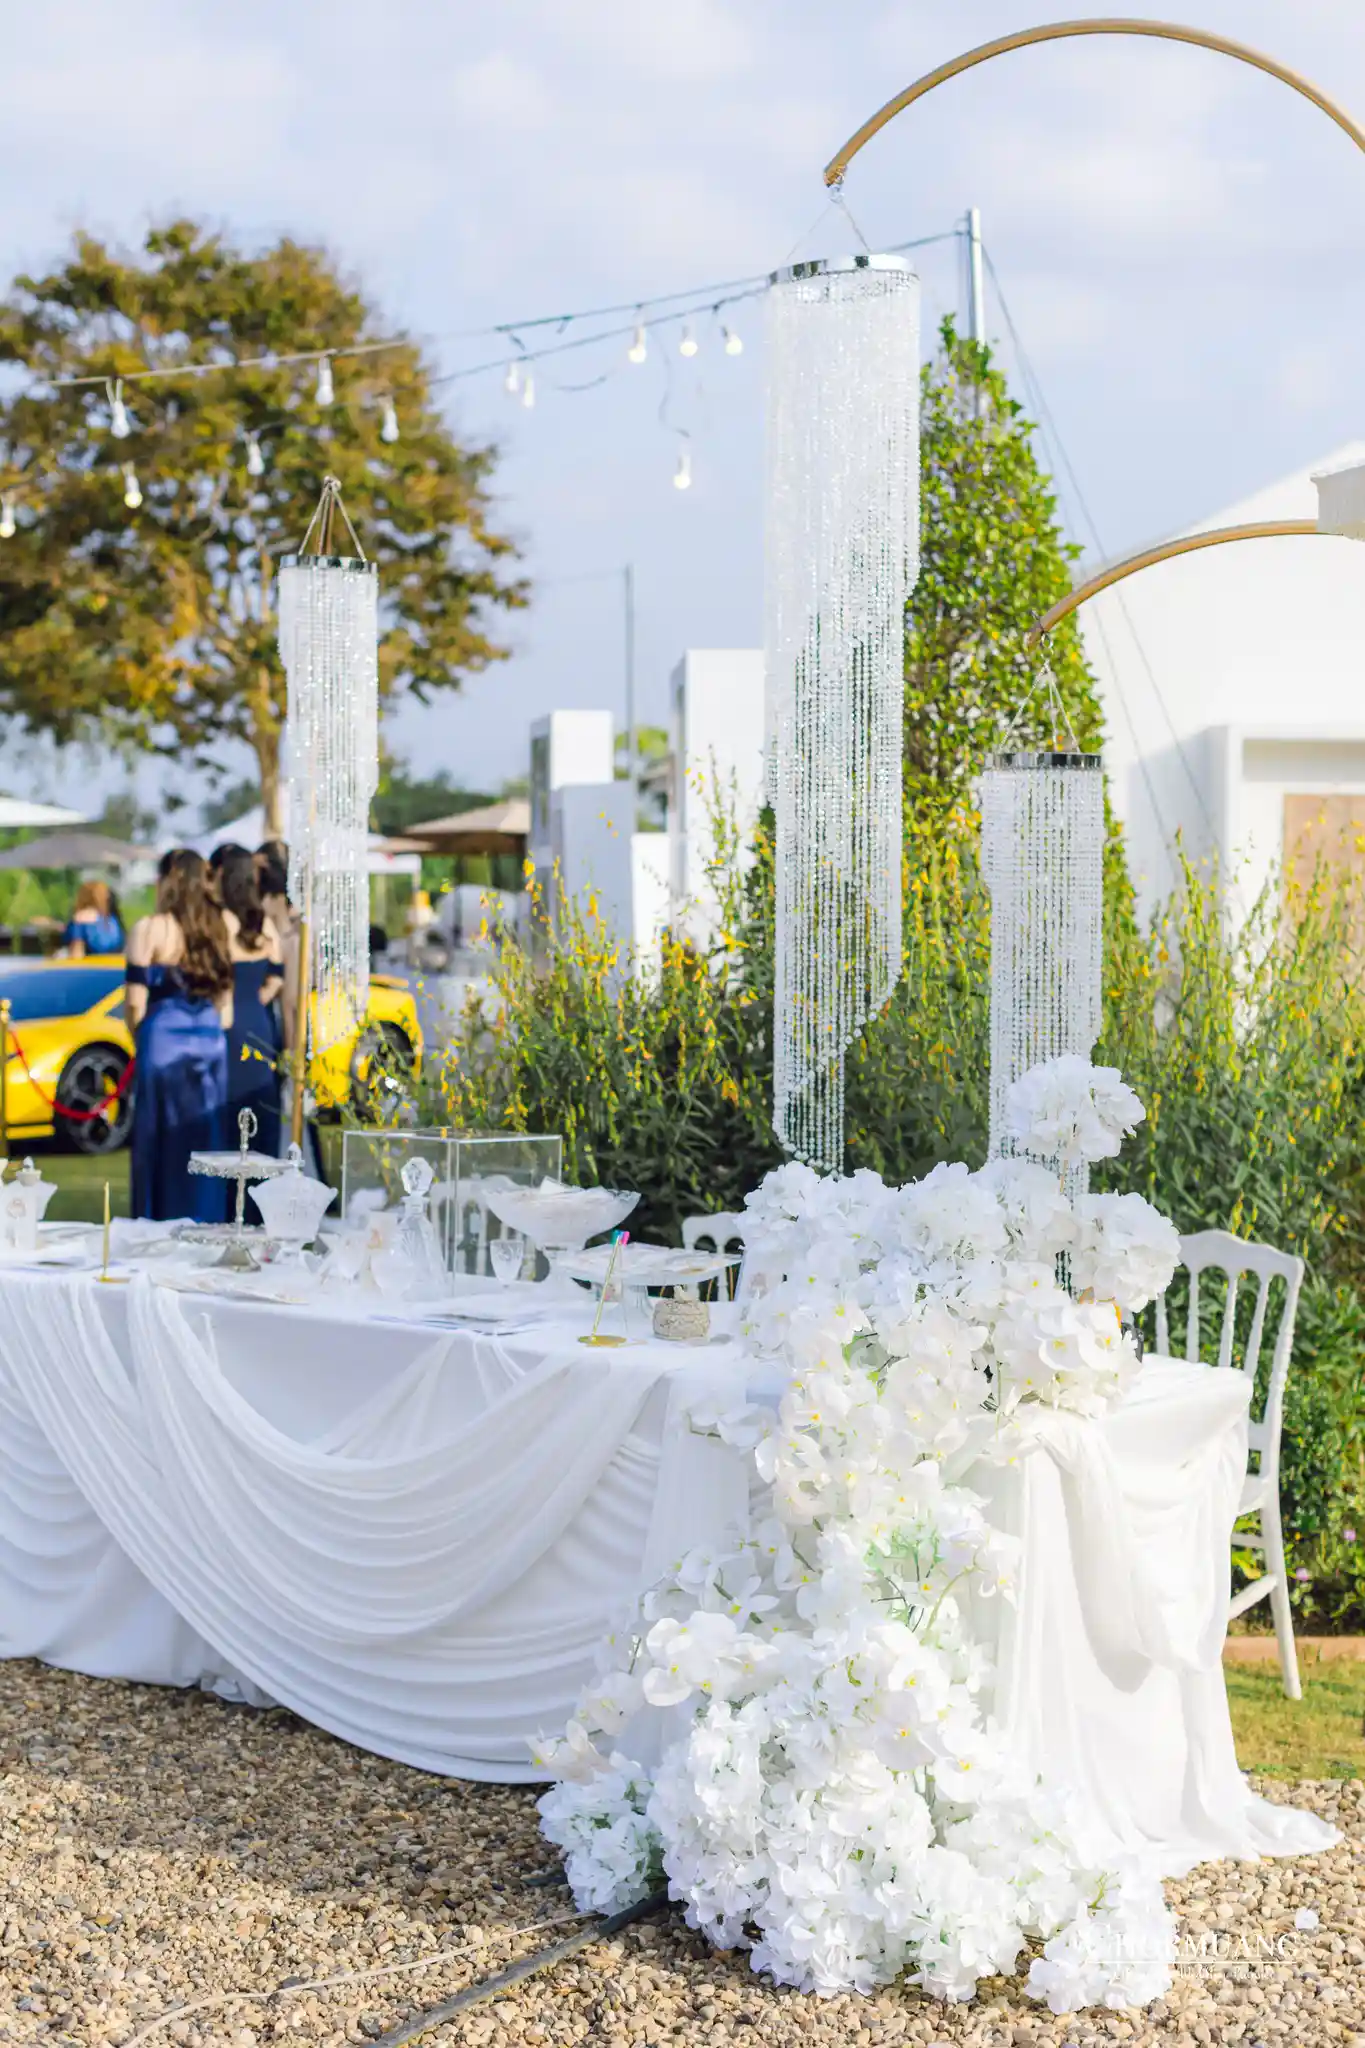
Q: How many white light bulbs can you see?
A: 12